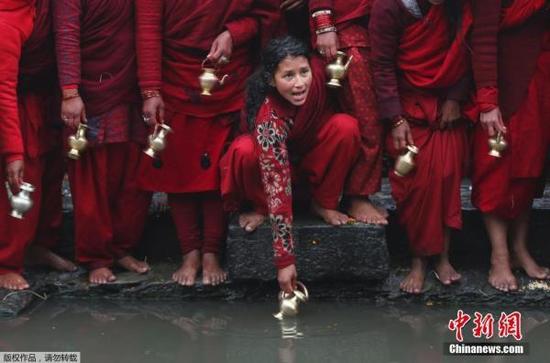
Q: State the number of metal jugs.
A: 8